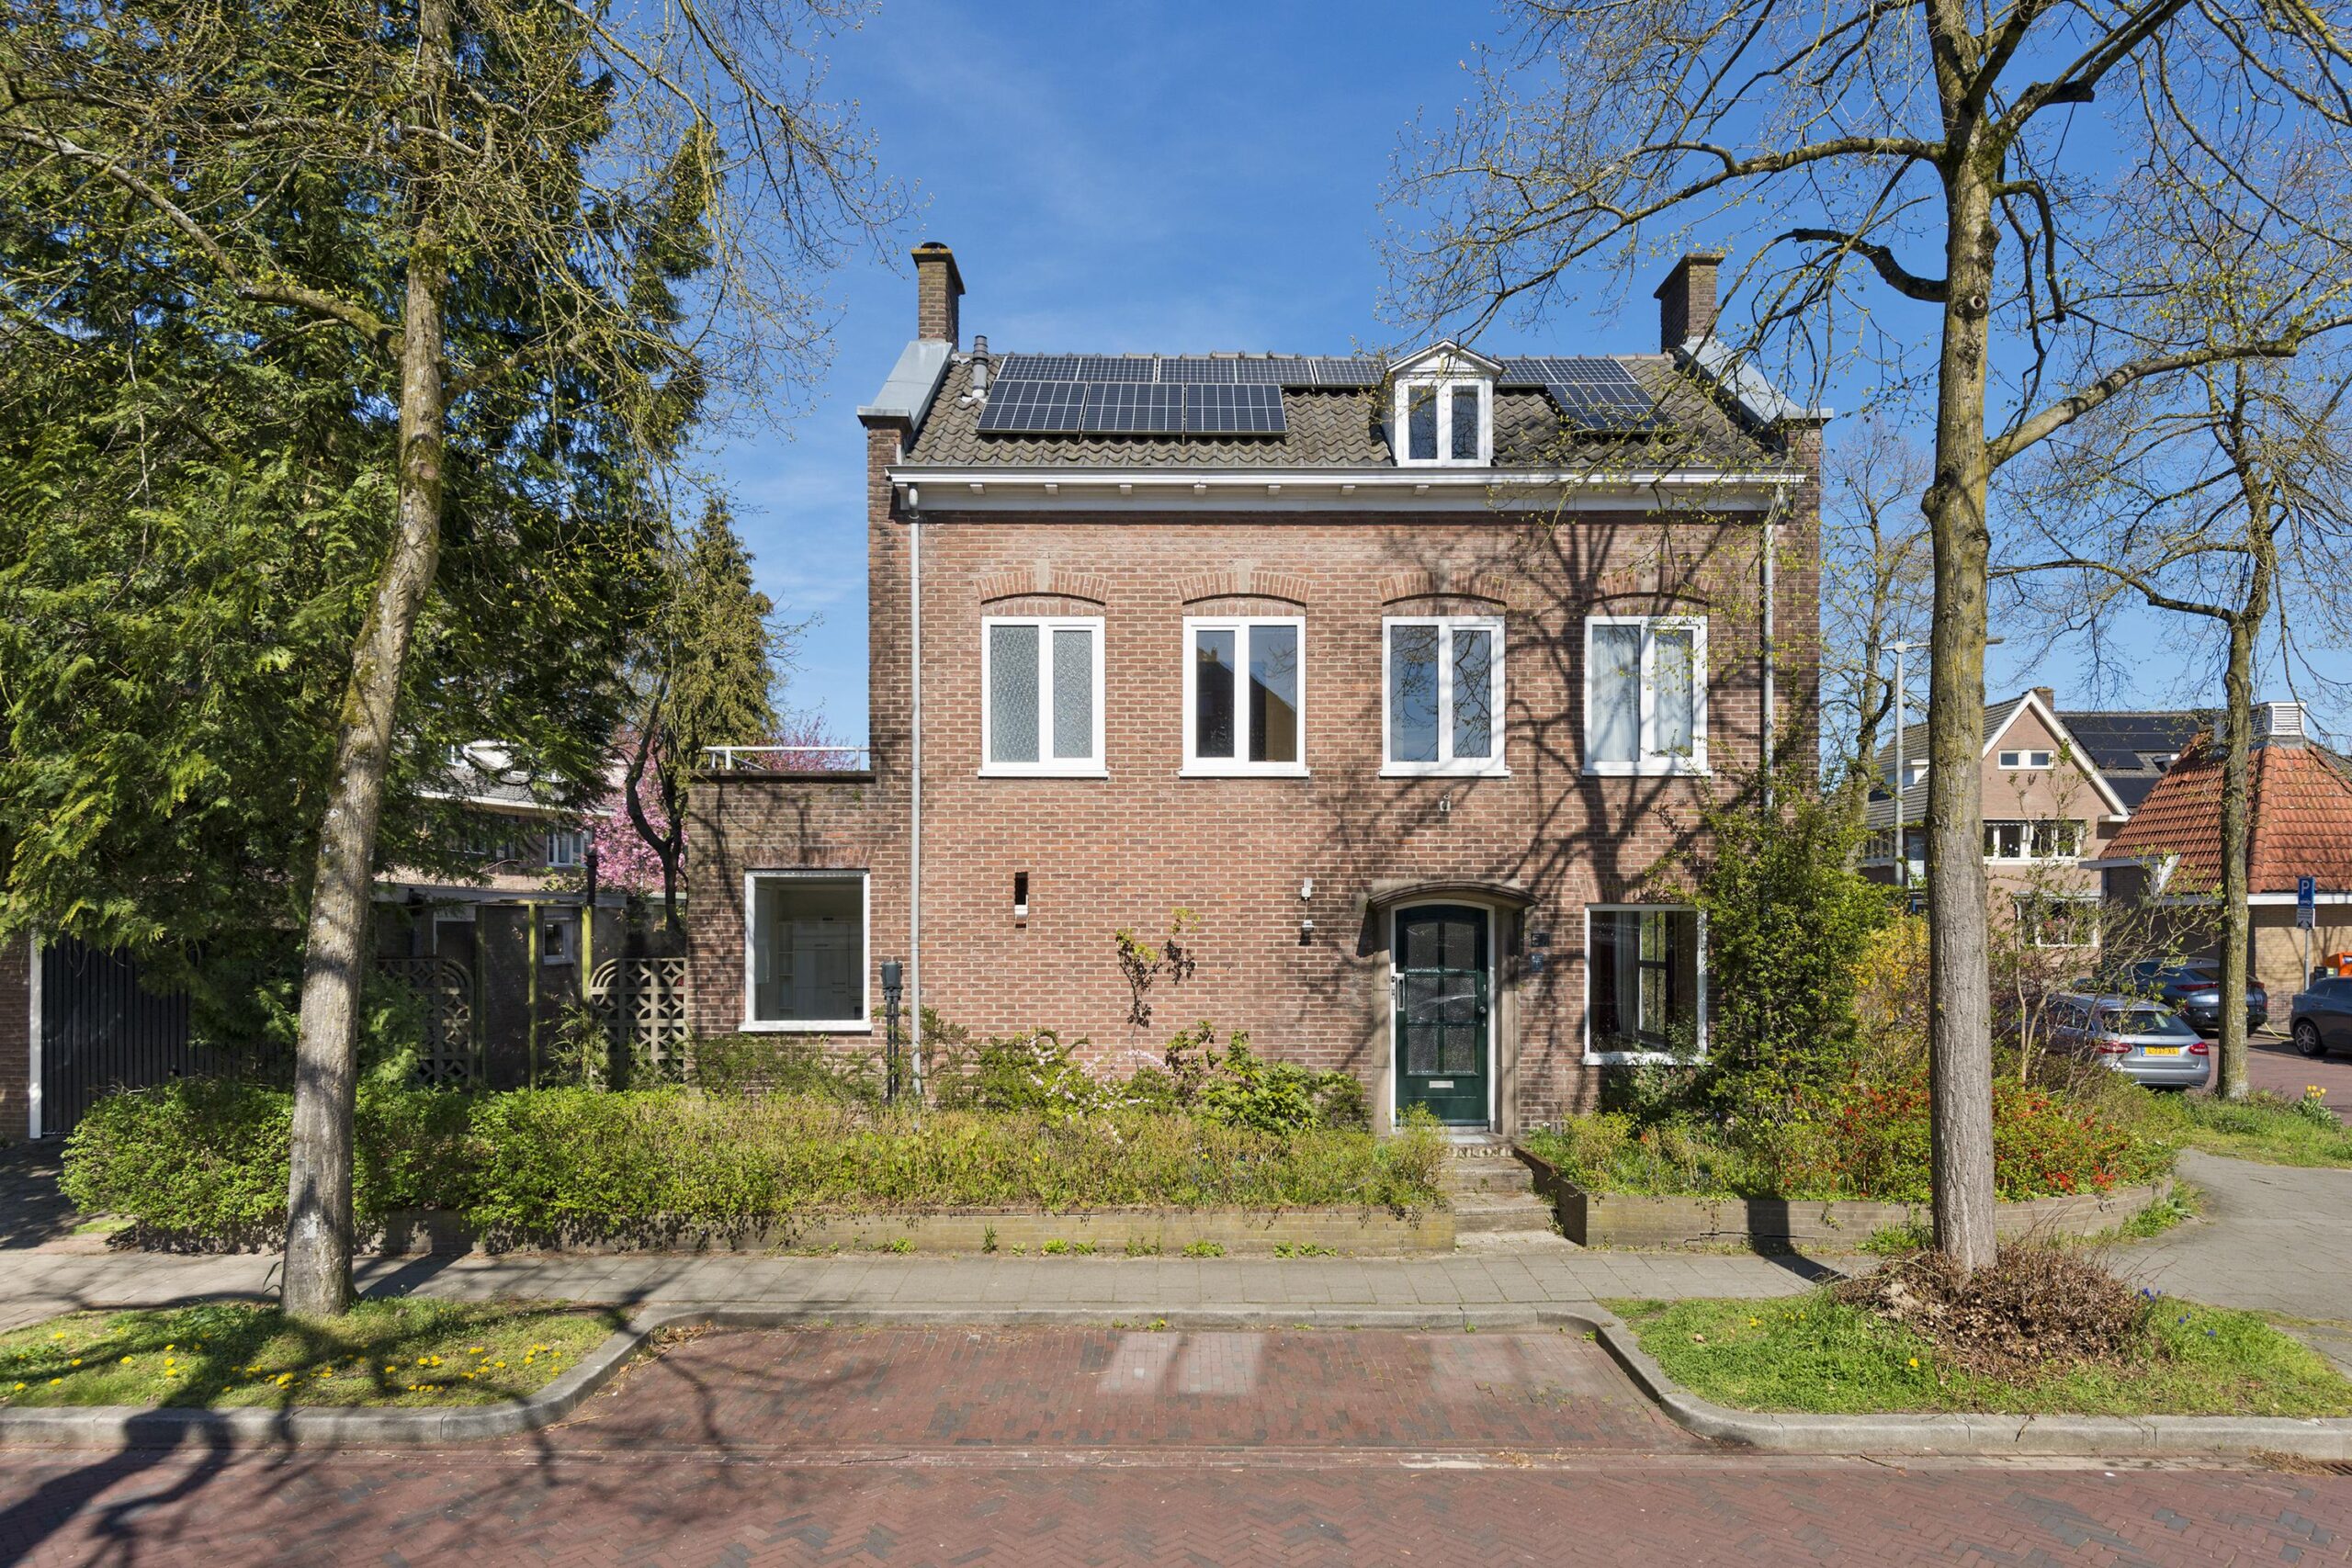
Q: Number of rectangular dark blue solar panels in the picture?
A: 11